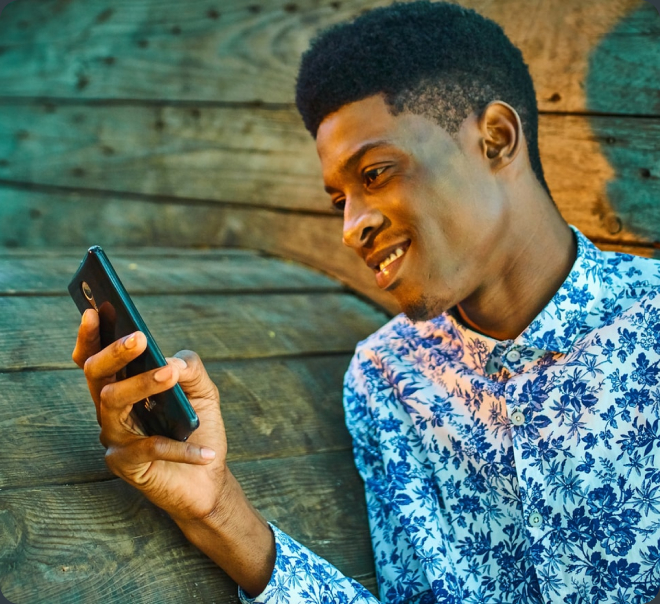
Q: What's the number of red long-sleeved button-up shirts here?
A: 0